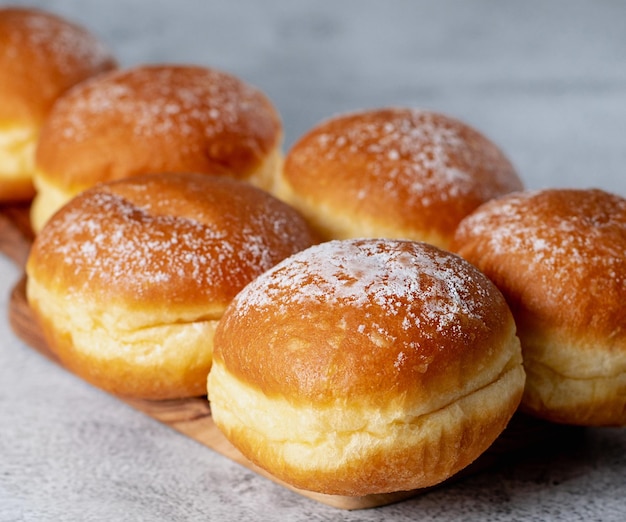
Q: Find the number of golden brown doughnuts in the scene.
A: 6